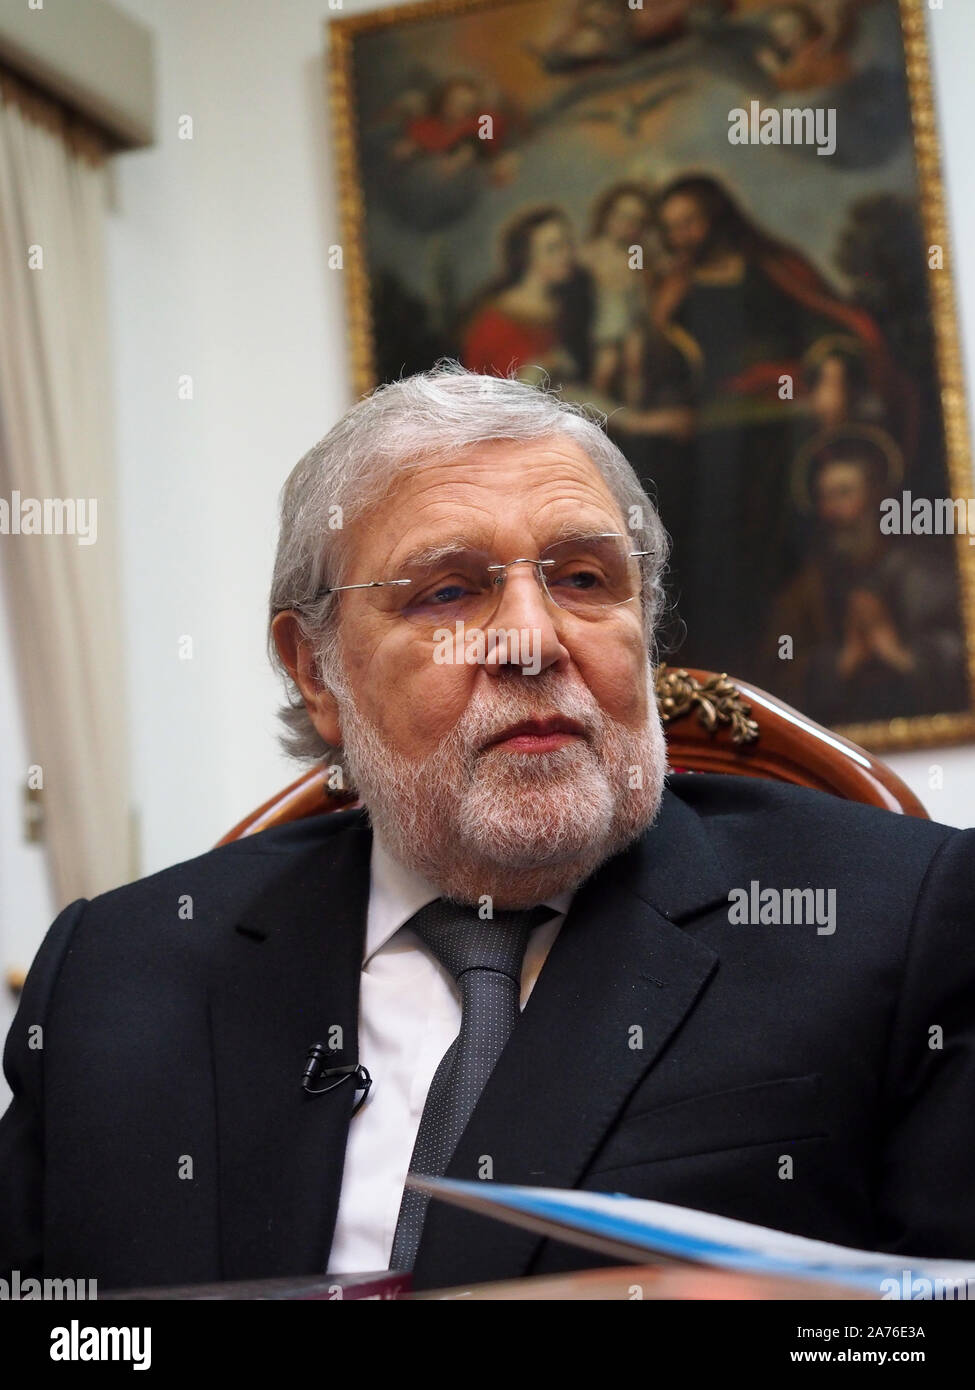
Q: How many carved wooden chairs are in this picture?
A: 1